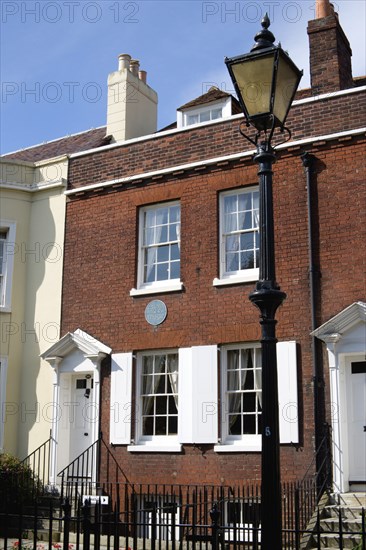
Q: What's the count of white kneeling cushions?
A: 0